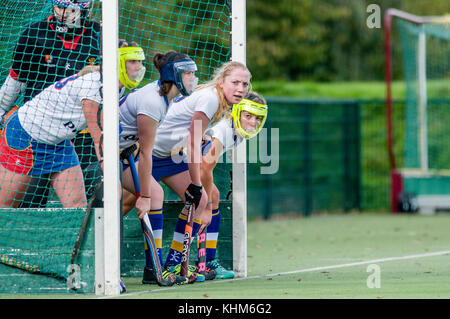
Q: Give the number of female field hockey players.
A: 5